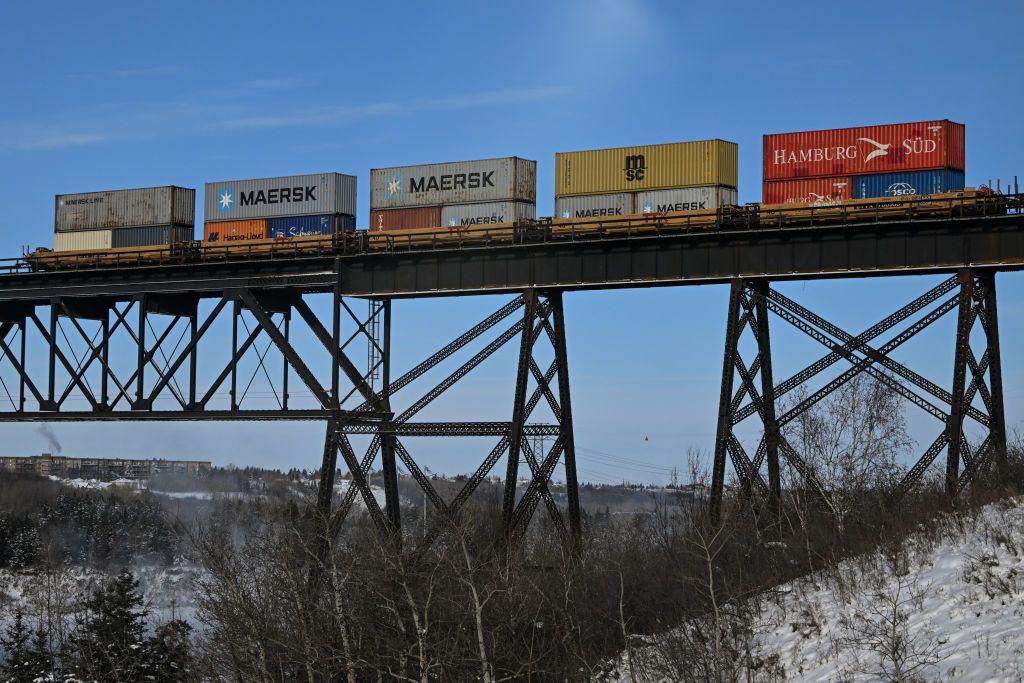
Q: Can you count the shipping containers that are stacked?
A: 15